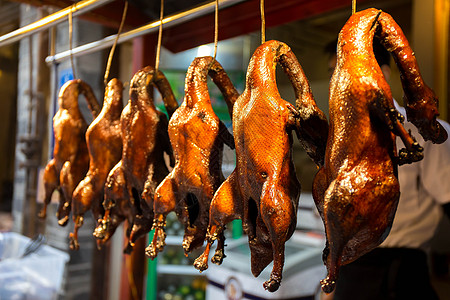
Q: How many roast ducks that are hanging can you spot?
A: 6